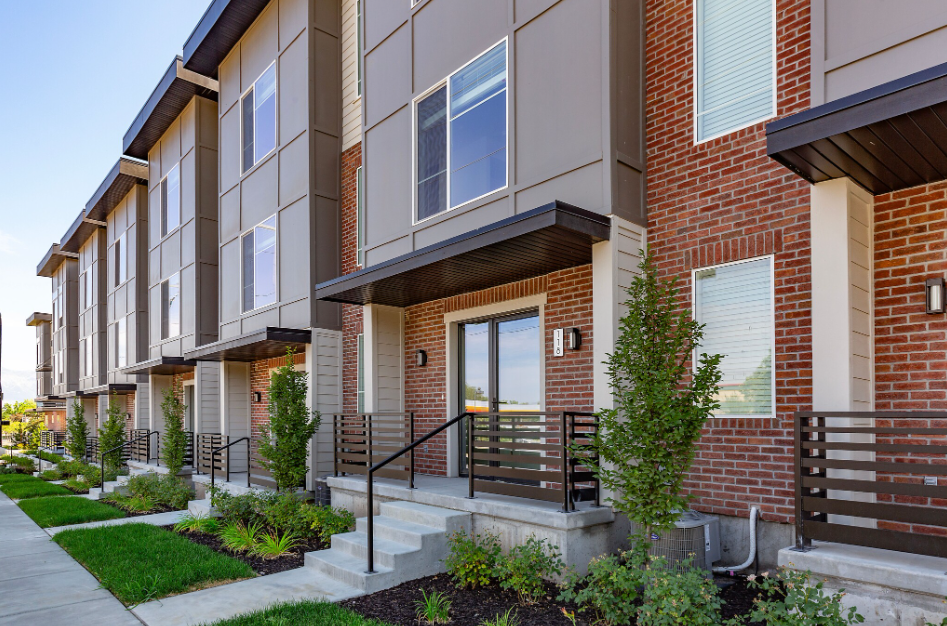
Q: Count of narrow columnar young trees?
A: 5